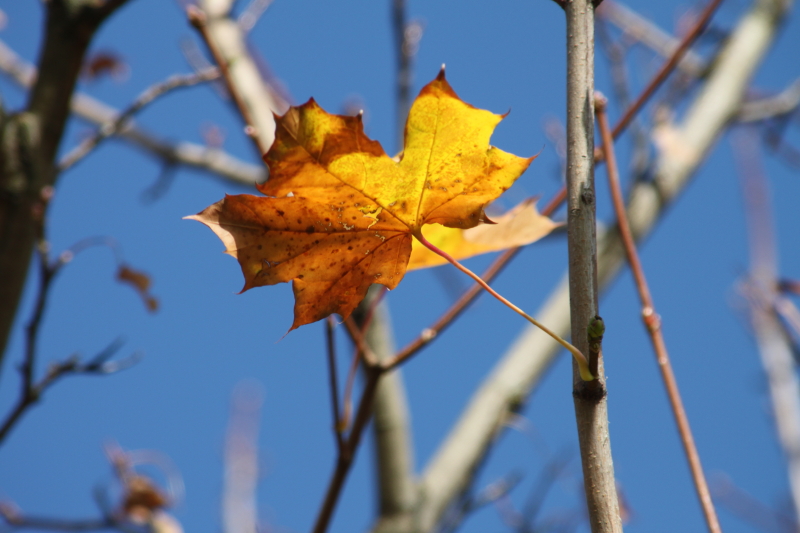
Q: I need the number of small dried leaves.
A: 3